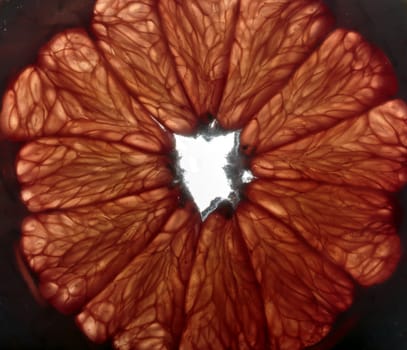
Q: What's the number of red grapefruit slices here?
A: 12